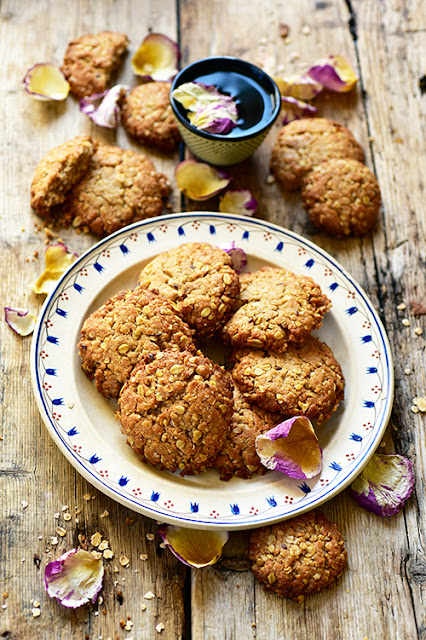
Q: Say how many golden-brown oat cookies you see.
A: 13